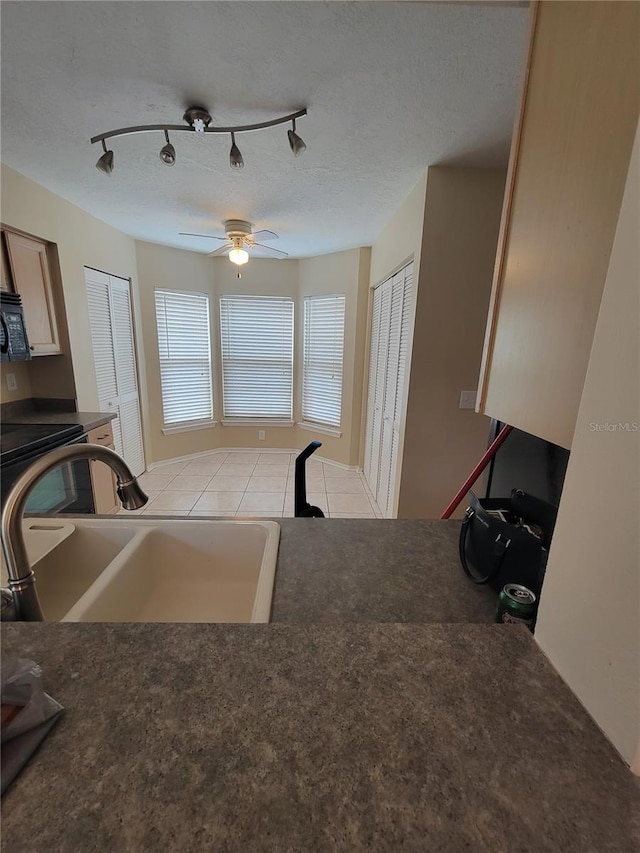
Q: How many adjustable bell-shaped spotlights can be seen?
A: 4